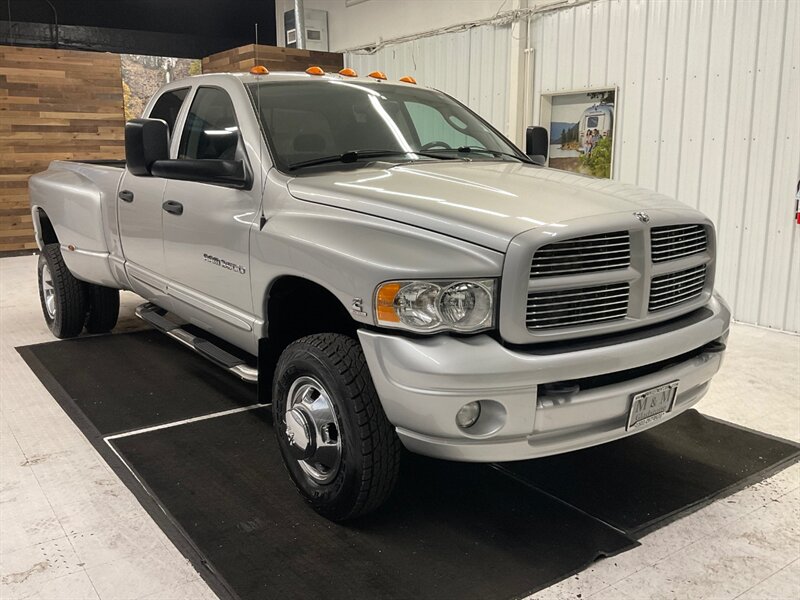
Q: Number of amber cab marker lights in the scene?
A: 5